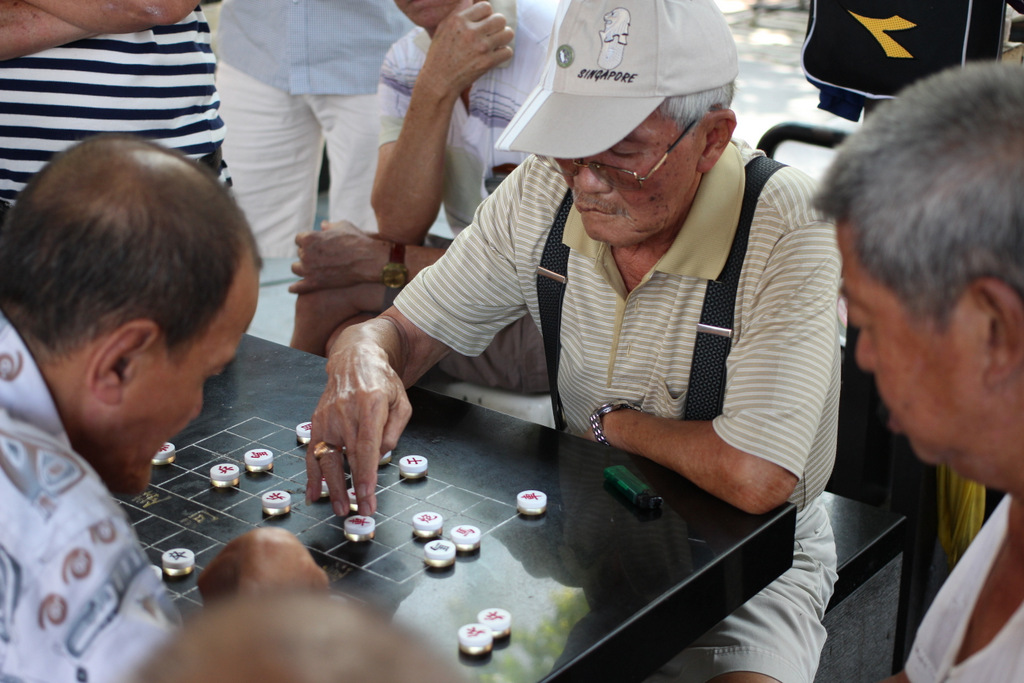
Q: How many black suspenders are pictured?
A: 2